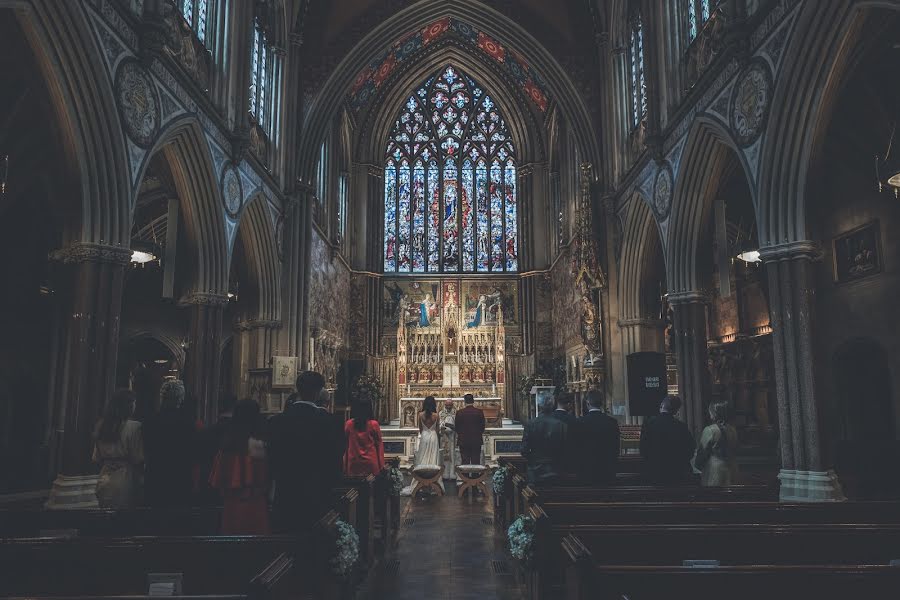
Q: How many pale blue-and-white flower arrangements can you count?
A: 4